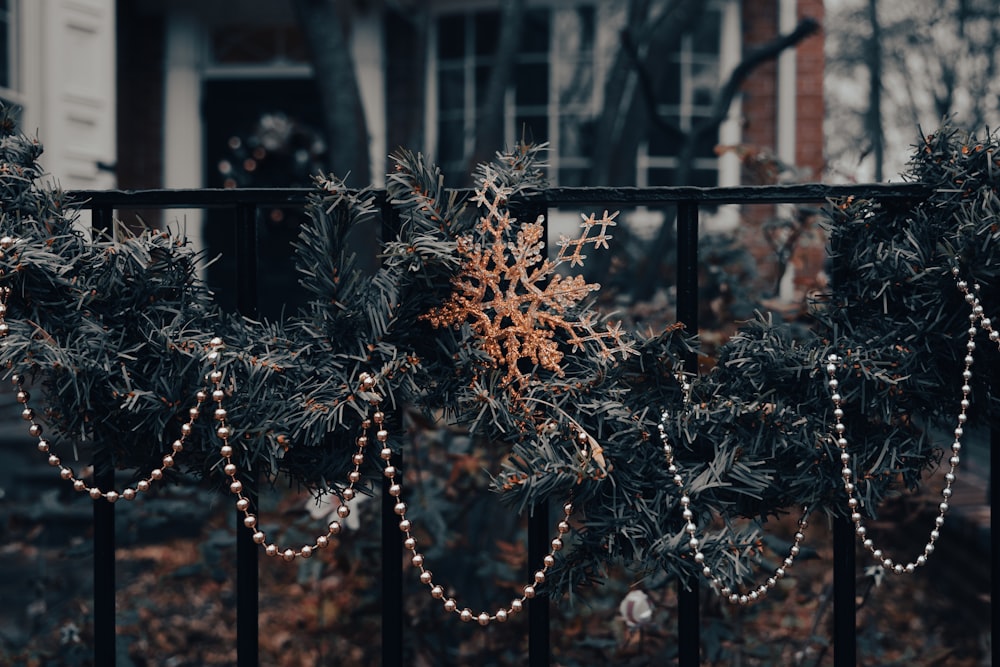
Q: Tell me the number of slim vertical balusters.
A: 7